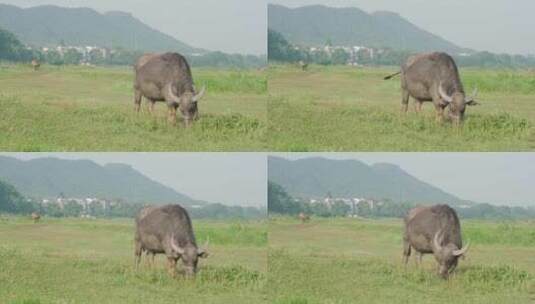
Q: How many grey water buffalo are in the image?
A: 4